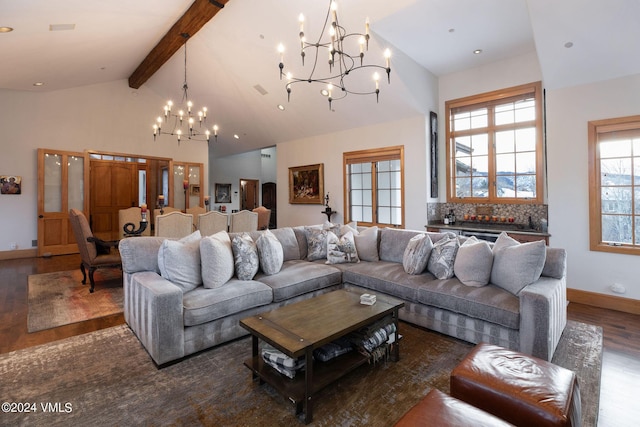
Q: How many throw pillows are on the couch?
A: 12